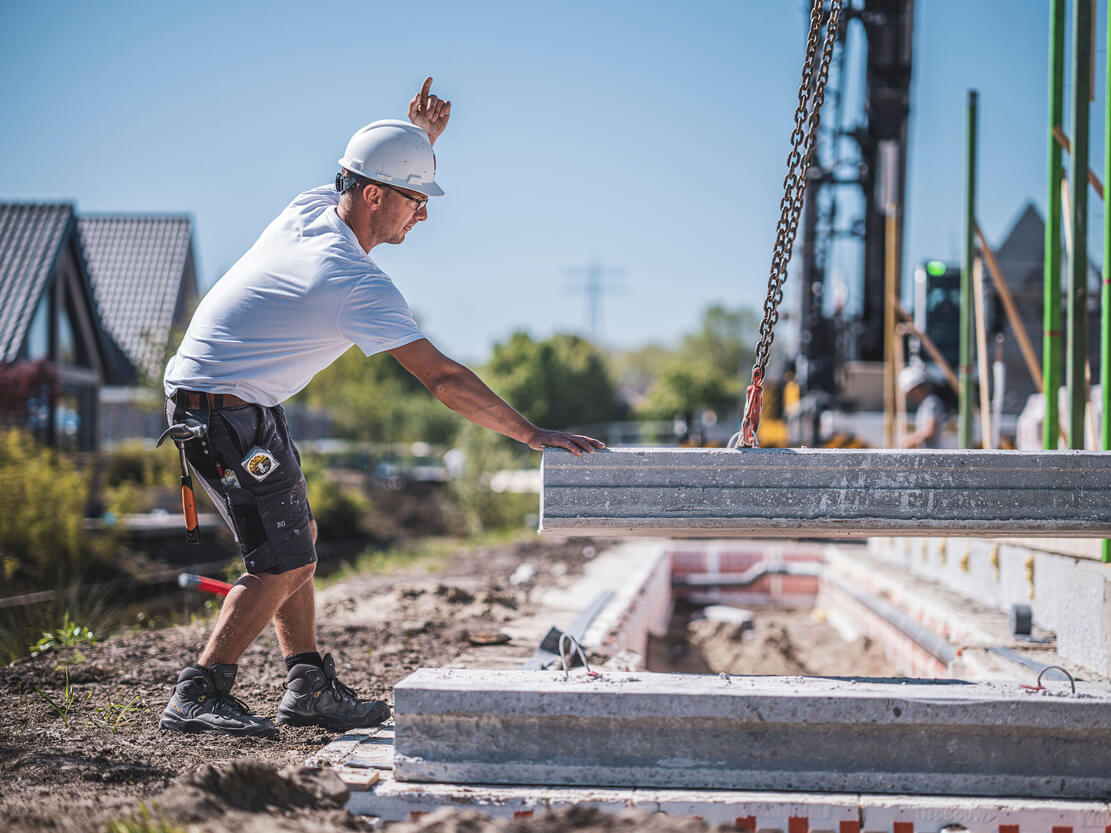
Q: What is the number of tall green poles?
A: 4